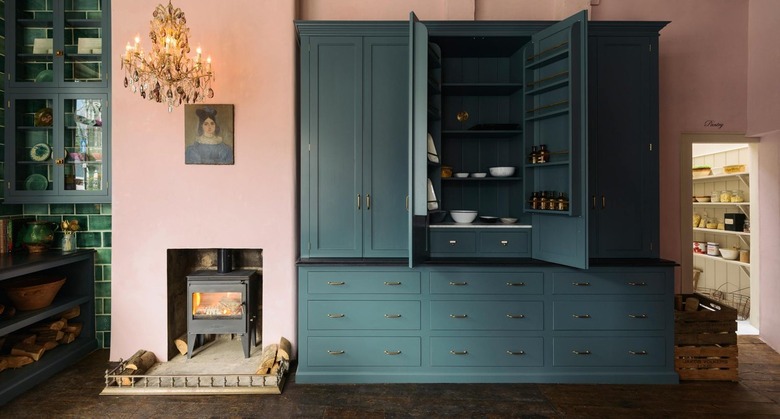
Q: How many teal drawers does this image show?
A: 11